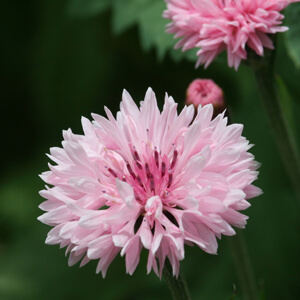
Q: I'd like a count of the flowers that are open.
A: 2